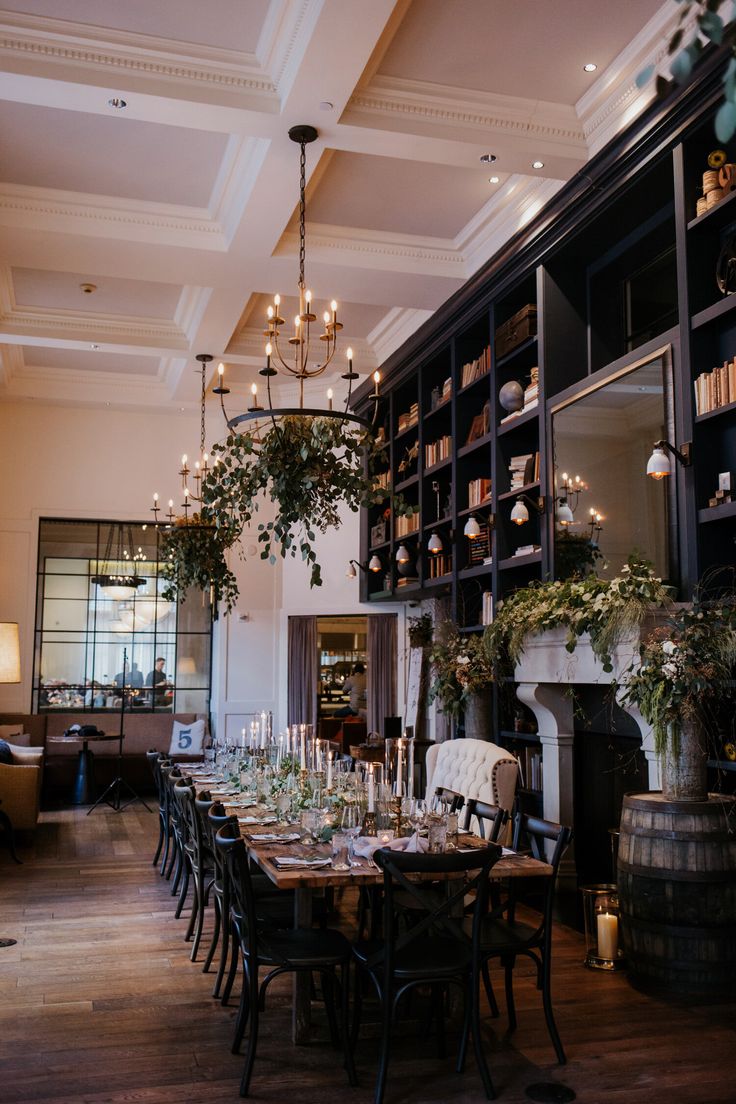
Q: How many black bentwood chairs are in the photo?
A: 12